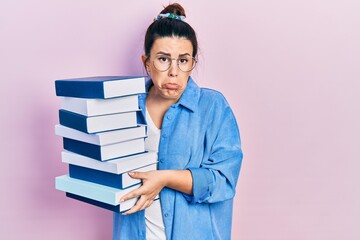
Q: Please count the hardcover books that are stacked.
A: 9